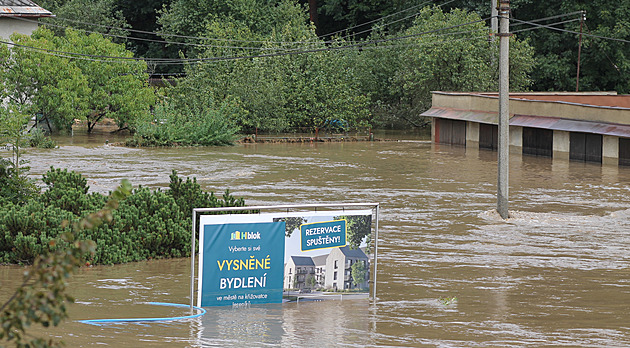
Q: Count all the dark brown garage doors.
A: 5